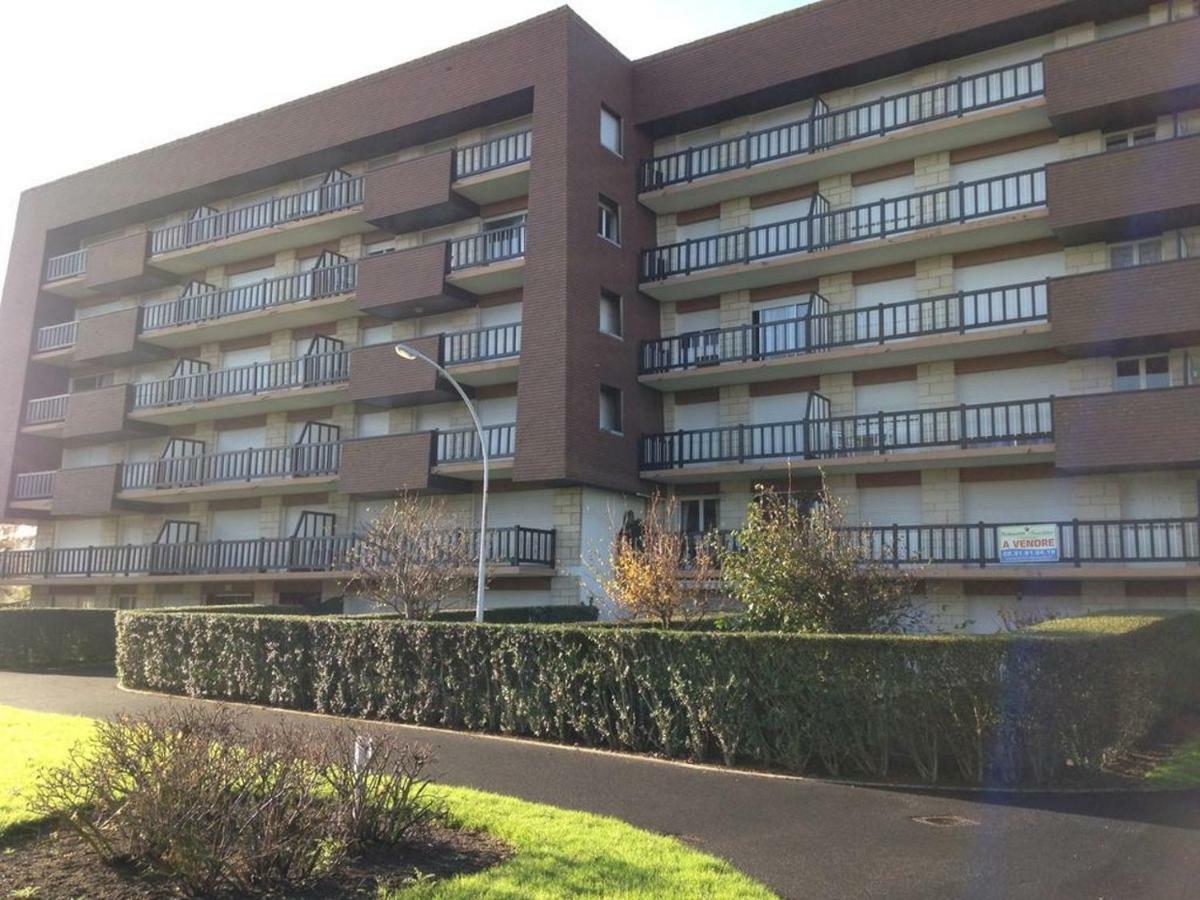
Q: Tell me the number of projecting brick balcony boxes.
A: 12